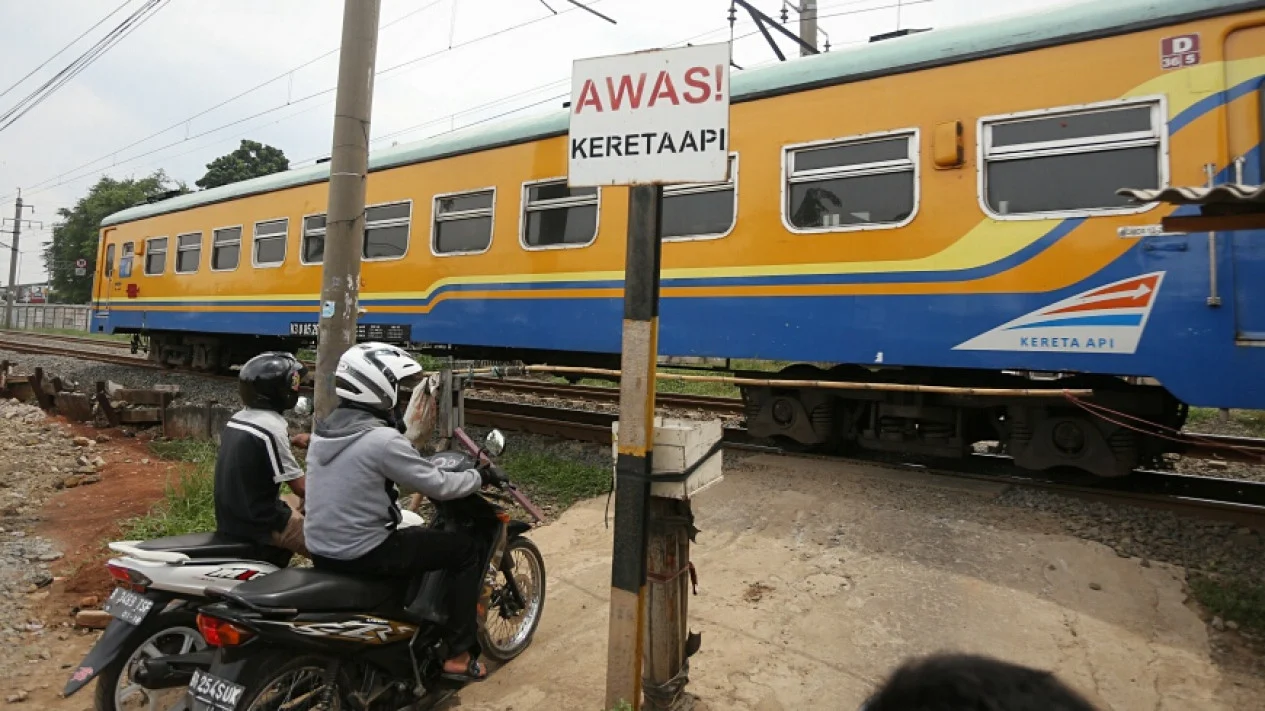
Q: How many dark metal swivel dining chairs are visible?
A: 0